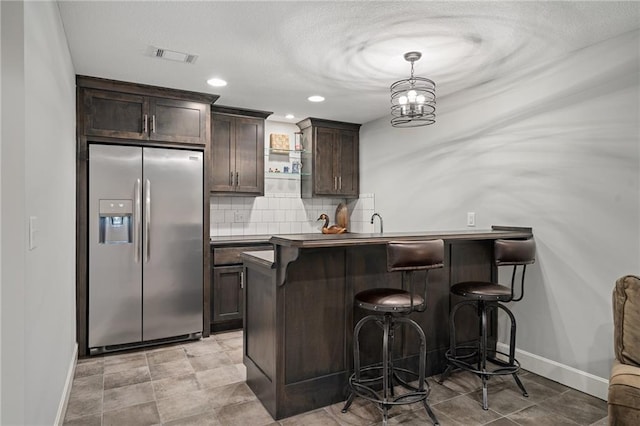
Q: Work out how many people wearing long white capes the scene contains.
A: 0